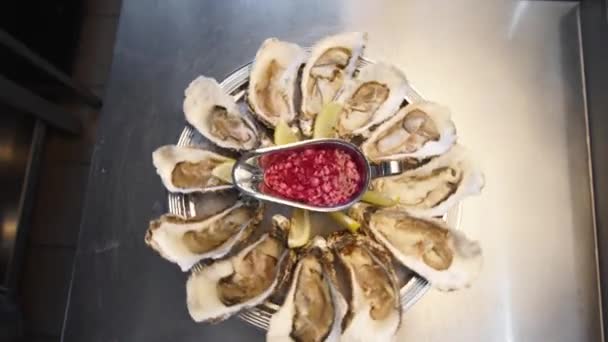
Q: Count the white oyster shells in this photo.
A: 12